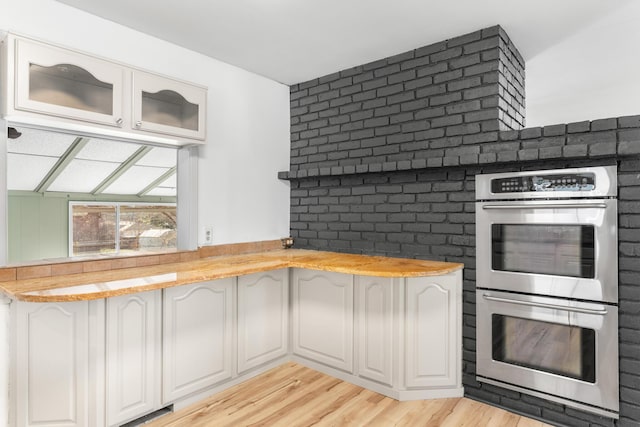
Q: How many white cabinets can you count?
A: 9